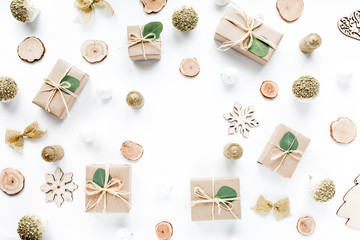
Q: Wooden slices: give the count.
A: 11